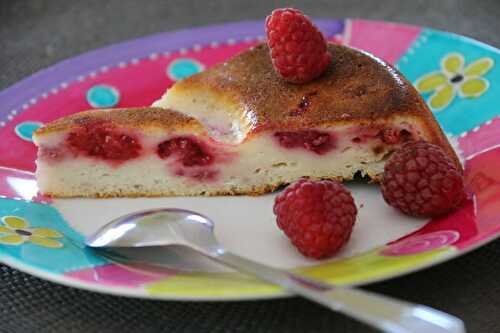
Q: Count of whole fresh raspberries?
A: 3